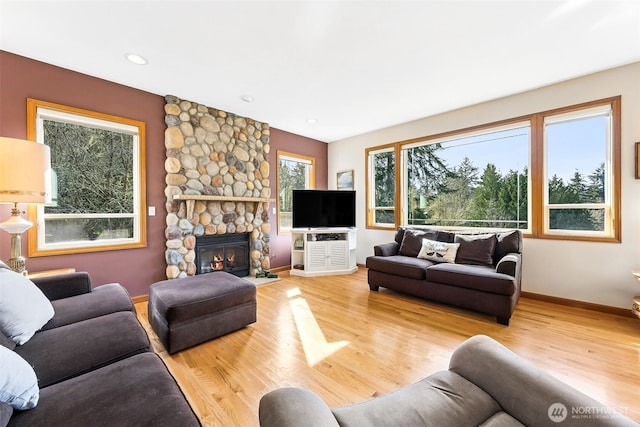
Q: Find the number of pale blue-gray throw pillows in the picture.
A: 2